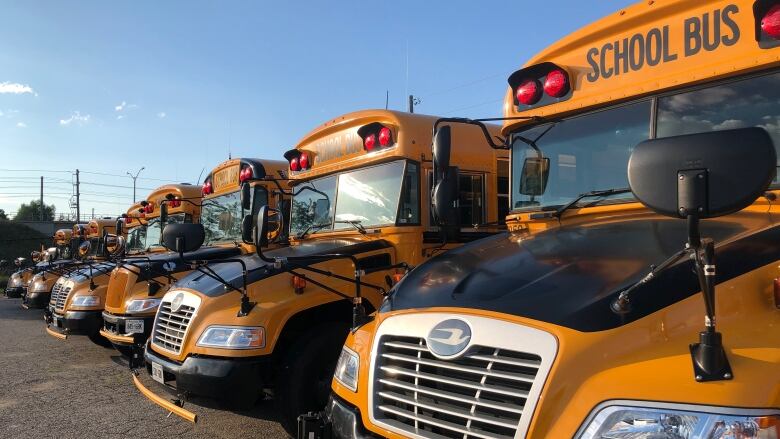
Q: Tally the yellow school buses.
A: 8